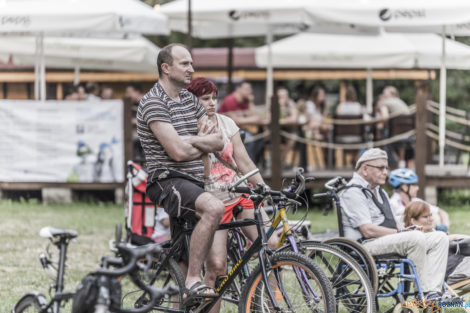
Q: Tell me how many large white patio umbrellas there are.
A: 5